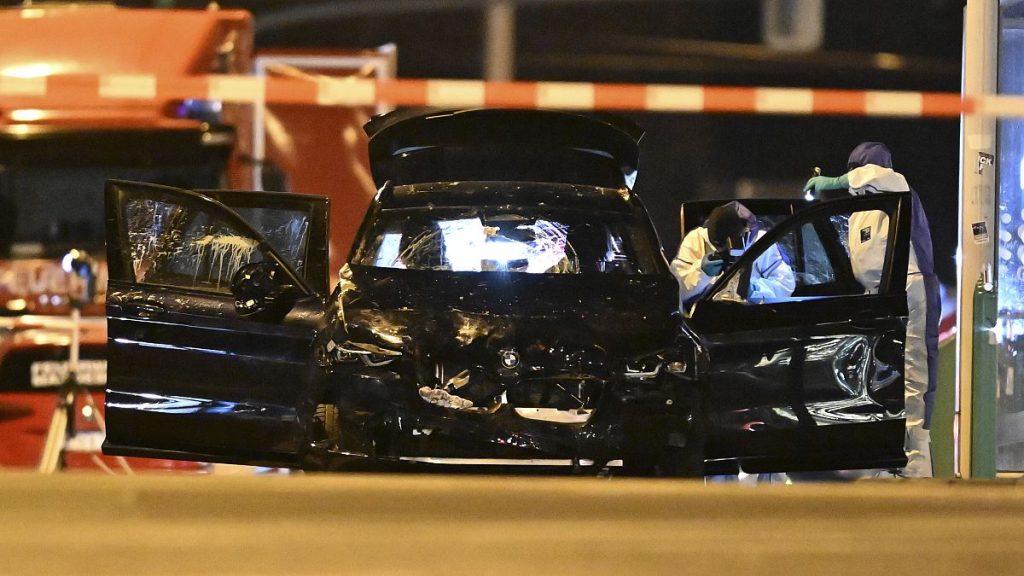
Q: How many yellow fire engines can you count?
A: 0